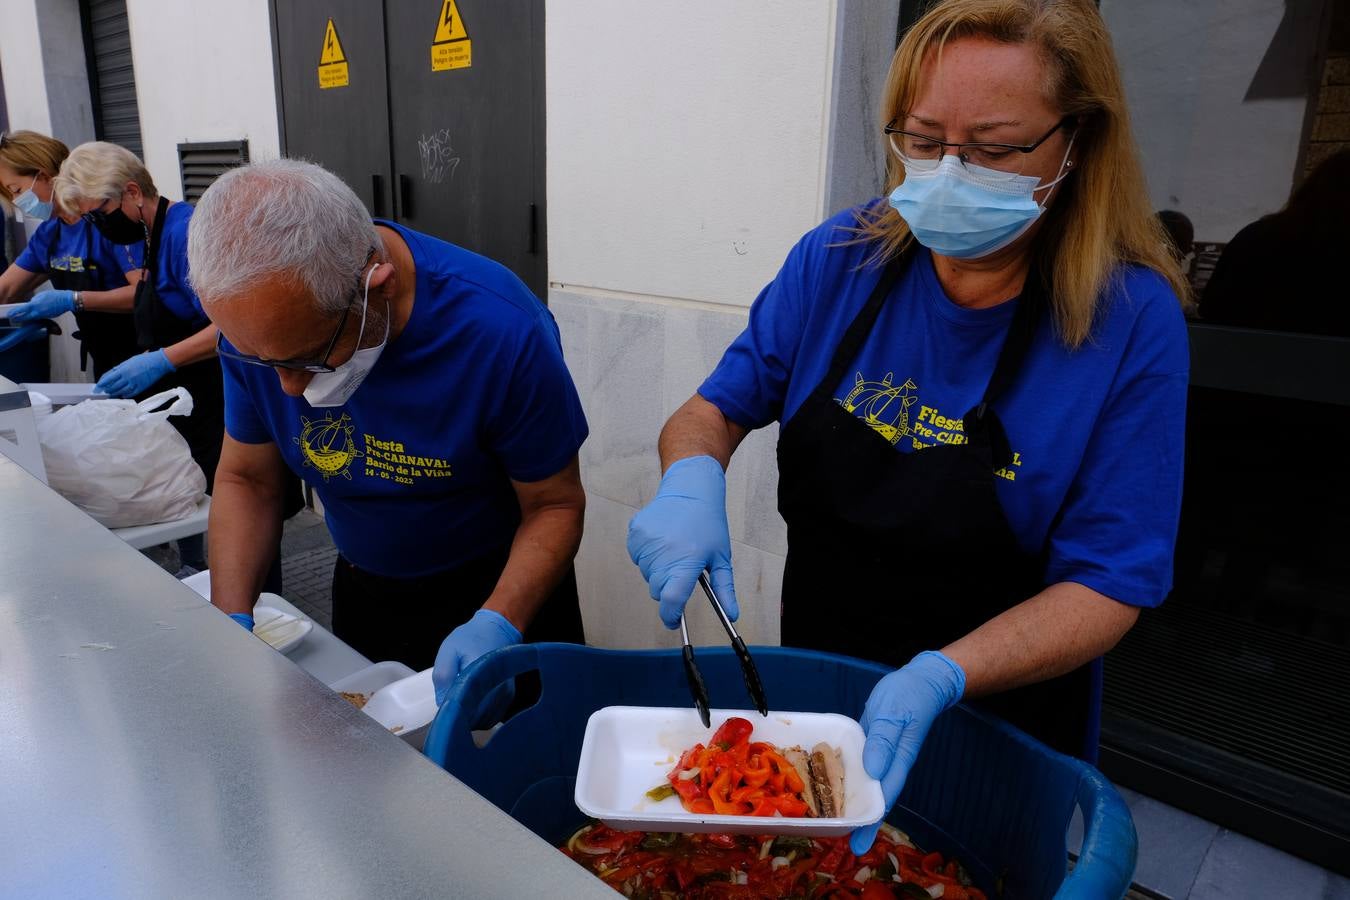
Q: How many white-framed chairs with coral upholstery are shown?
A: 0